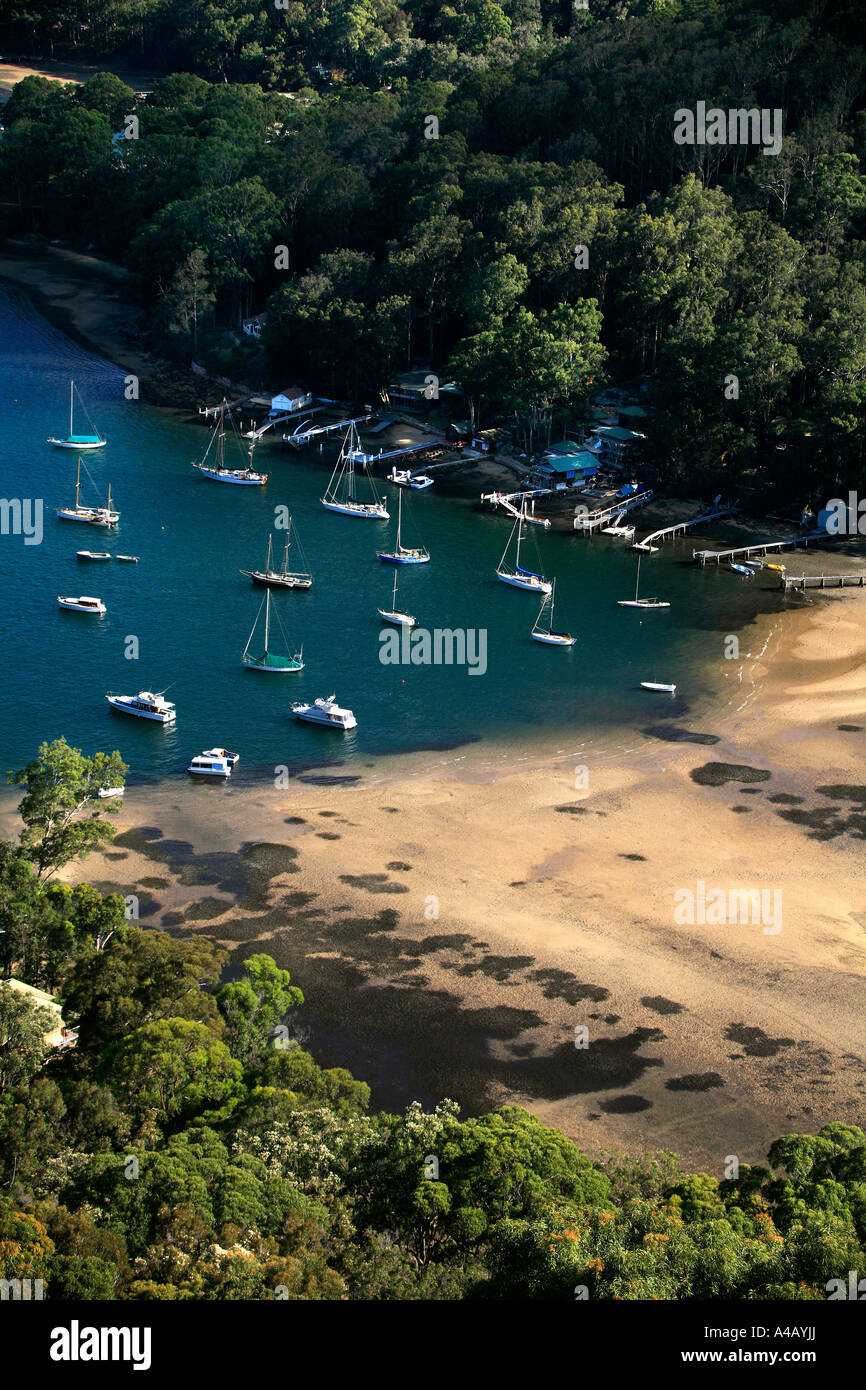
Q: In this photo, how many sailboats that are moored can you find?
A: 11